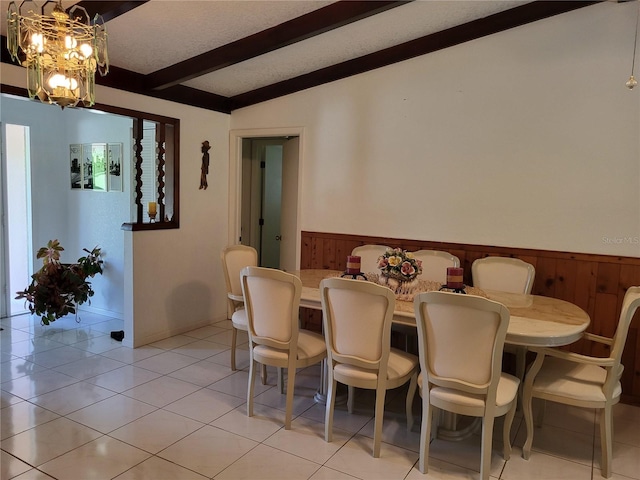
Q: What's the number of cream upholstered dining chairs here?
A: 8